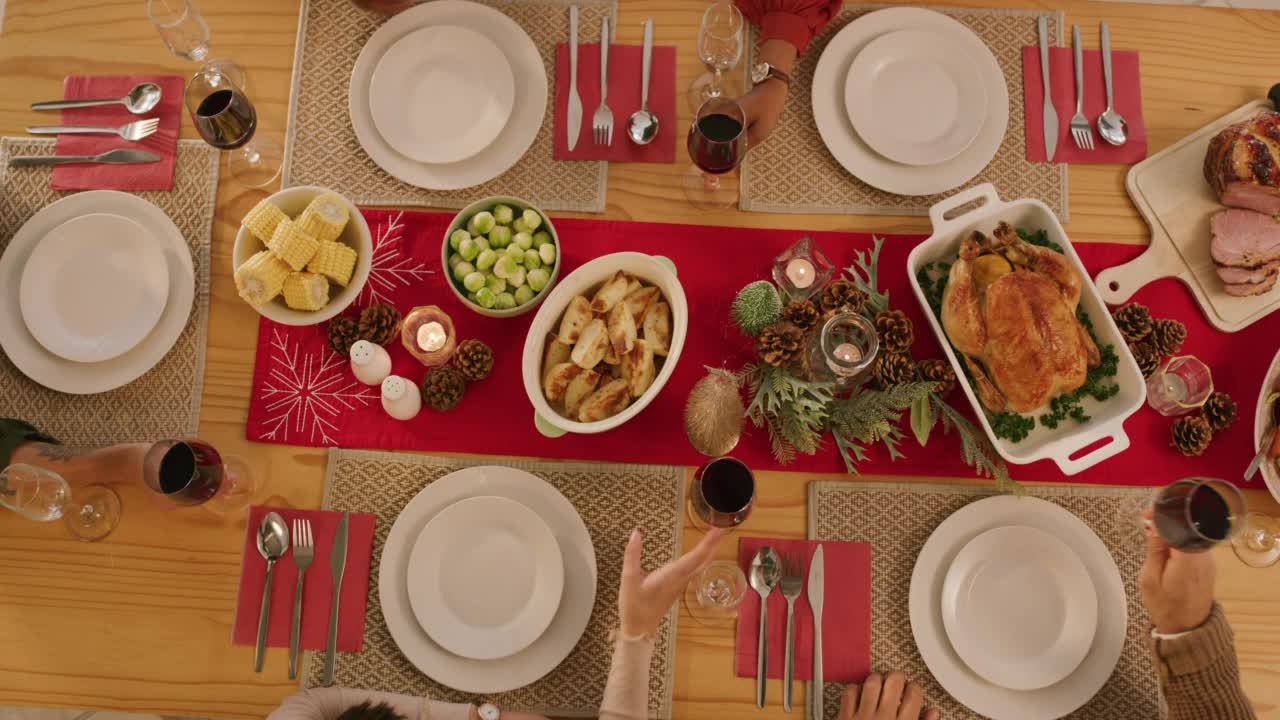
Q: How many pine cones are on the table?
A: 15